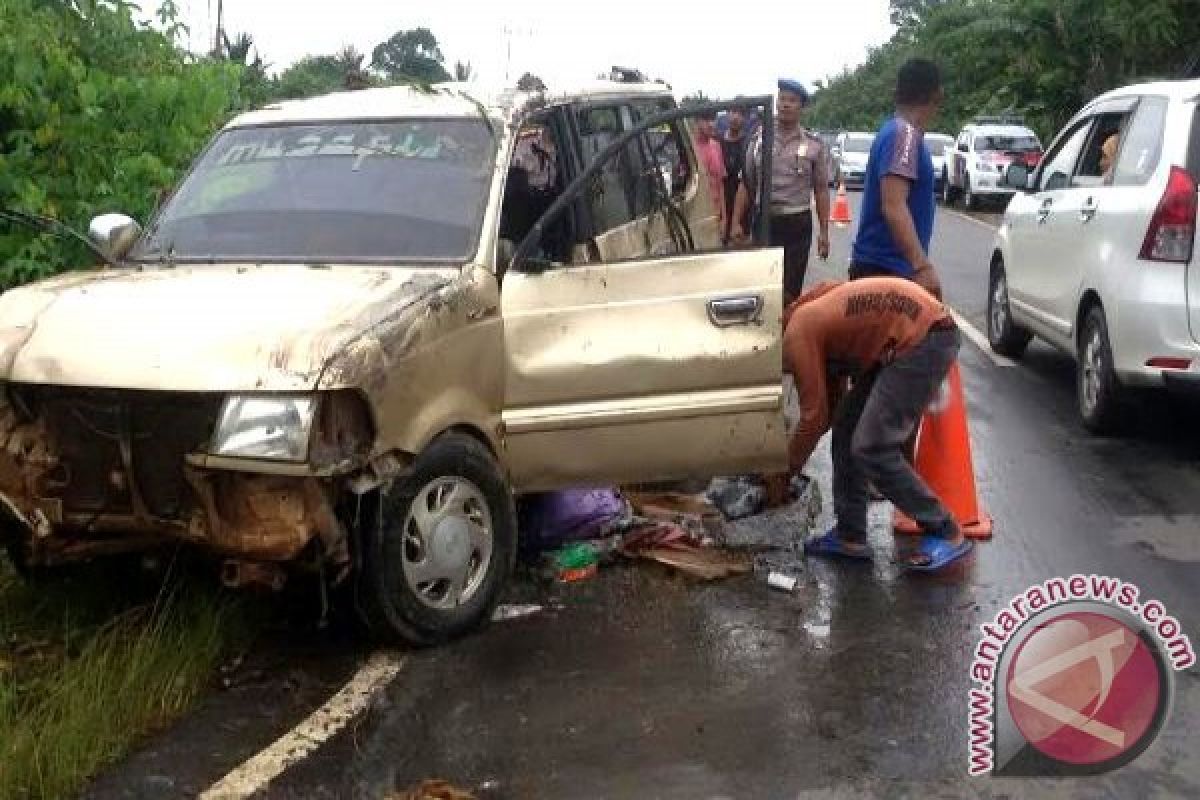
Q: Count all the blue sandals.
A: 2